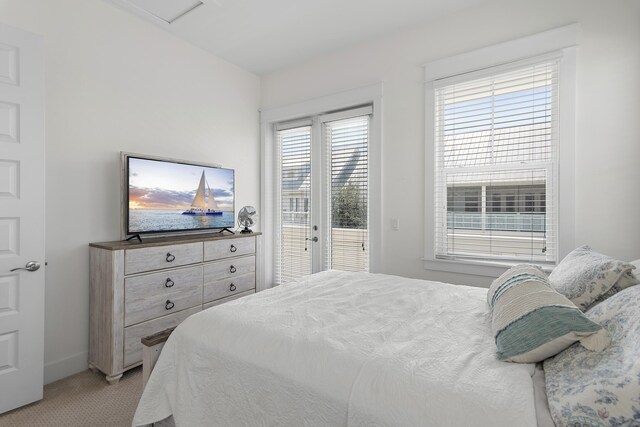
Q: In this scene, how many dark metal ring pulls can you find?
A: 6